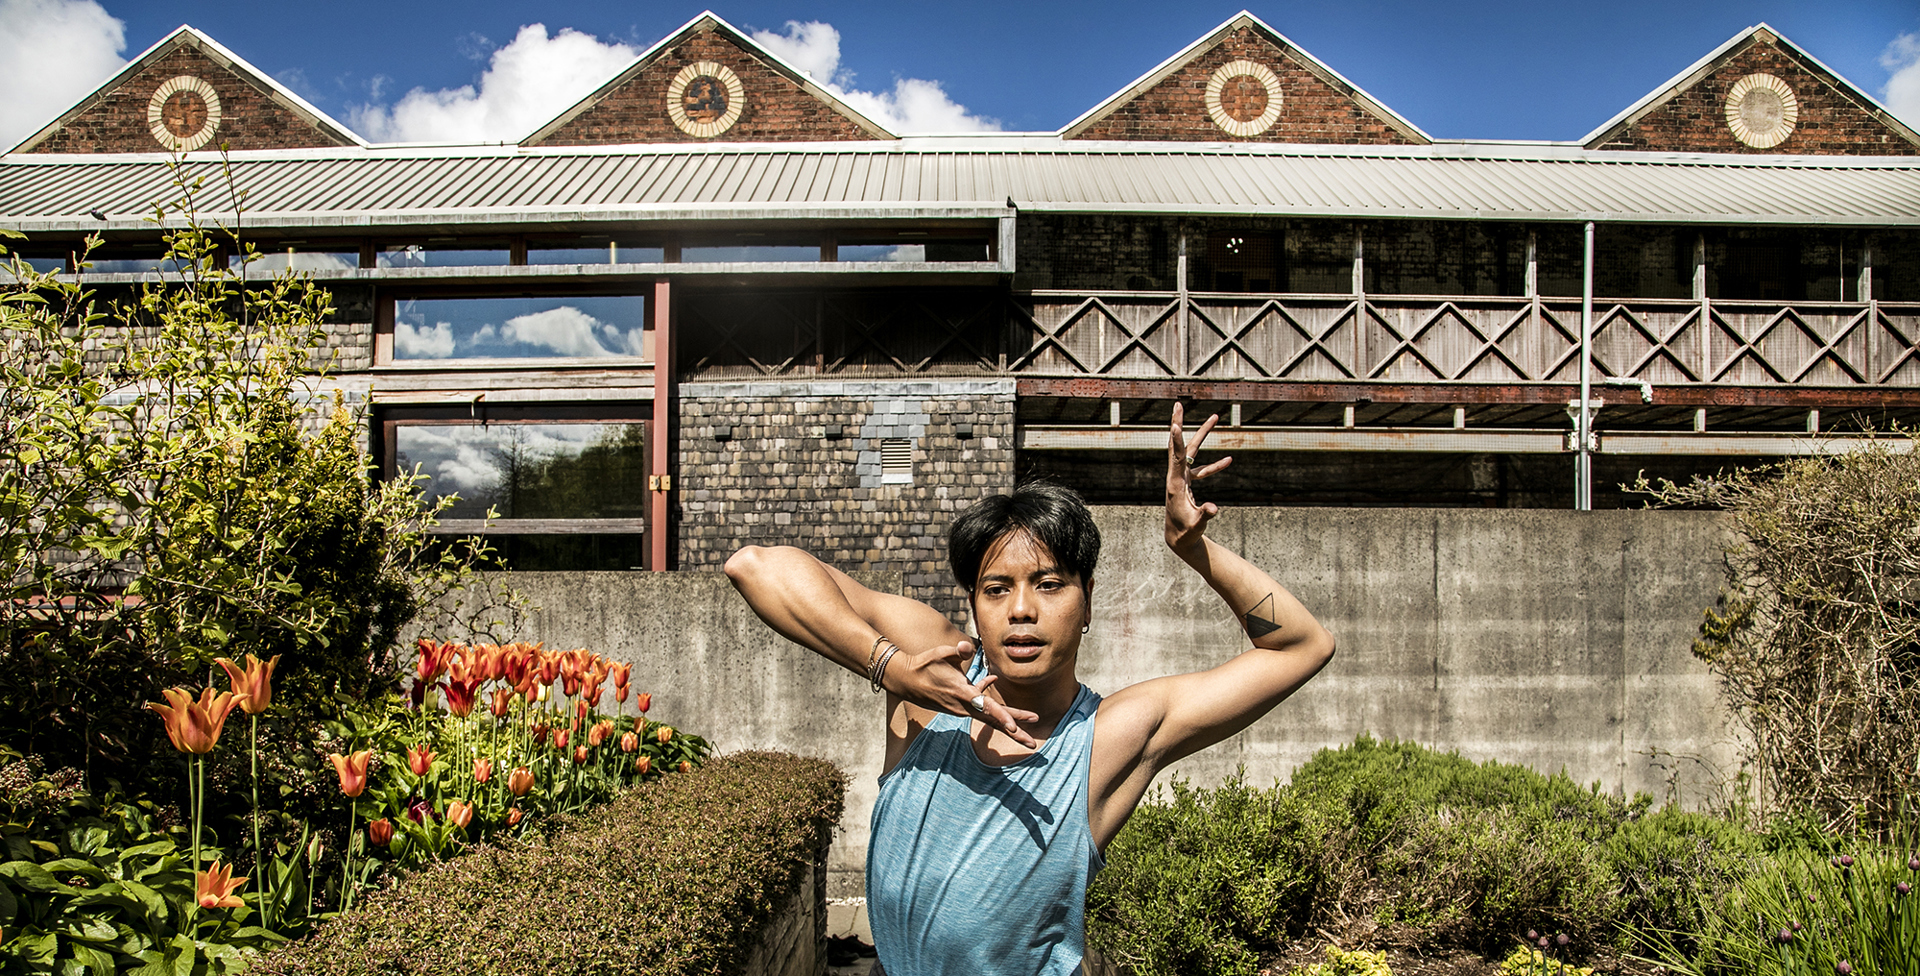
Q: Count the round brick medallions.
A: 4